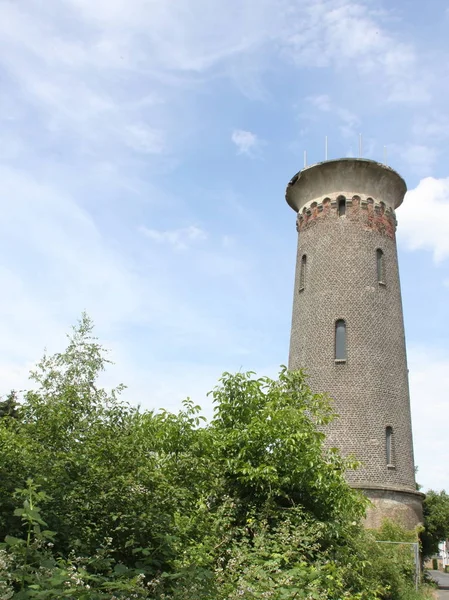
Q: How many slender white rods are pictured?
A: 4